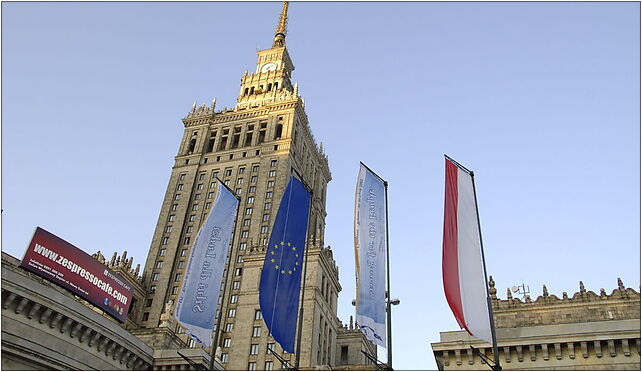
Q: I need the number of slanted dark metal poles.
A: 4